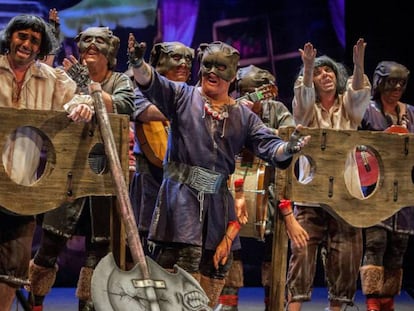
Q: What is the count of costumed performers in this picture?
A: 7